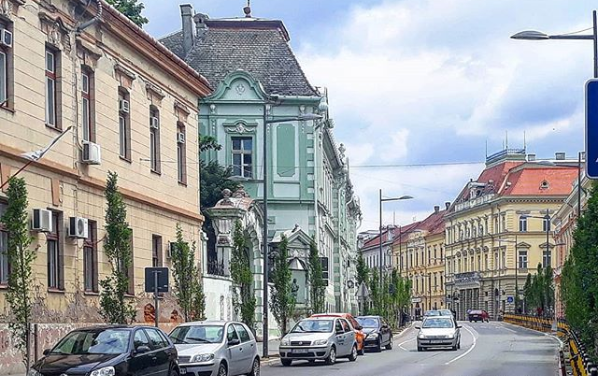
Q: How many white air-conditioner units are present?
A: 7